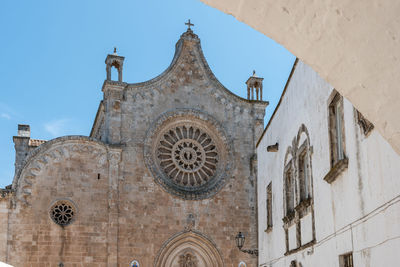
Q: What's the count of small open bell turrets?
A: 2